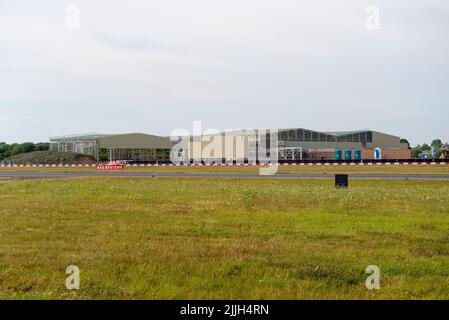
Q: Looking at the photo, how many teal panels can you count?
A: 3